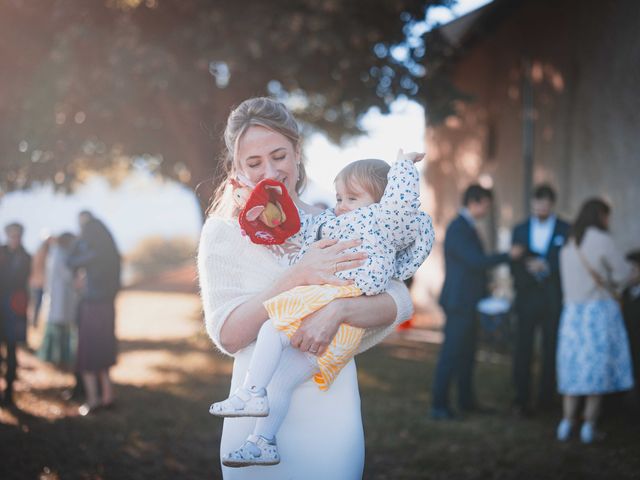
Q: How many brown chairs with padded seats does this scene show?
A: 0